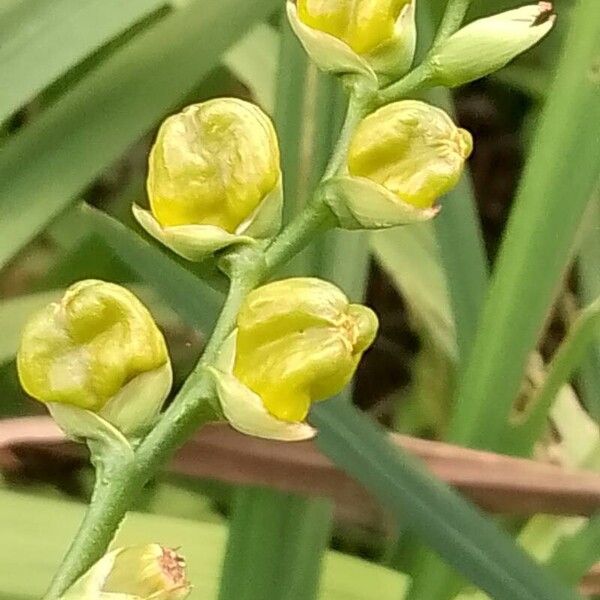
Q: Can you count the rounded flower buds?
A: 5